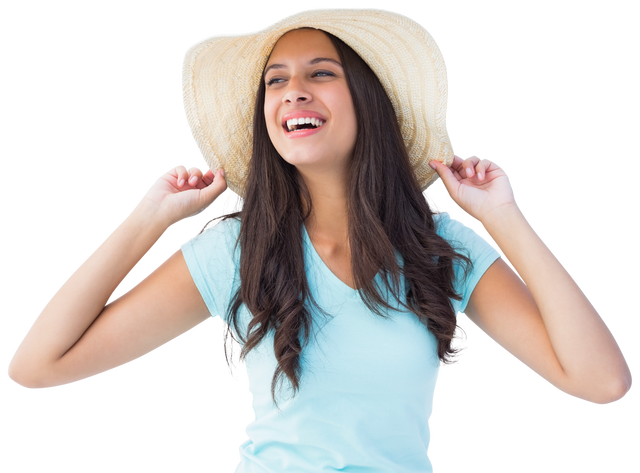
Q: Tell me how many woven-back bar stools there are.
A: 0